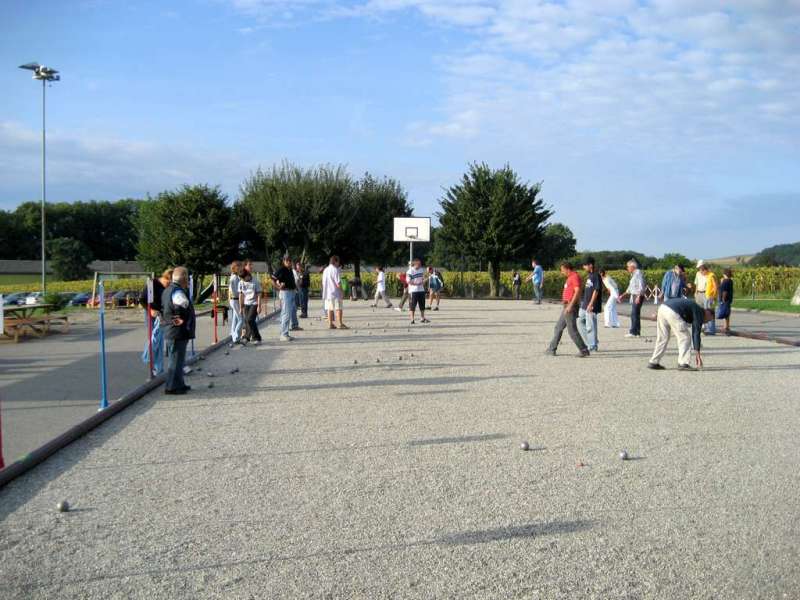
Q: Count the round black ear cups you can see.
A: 0